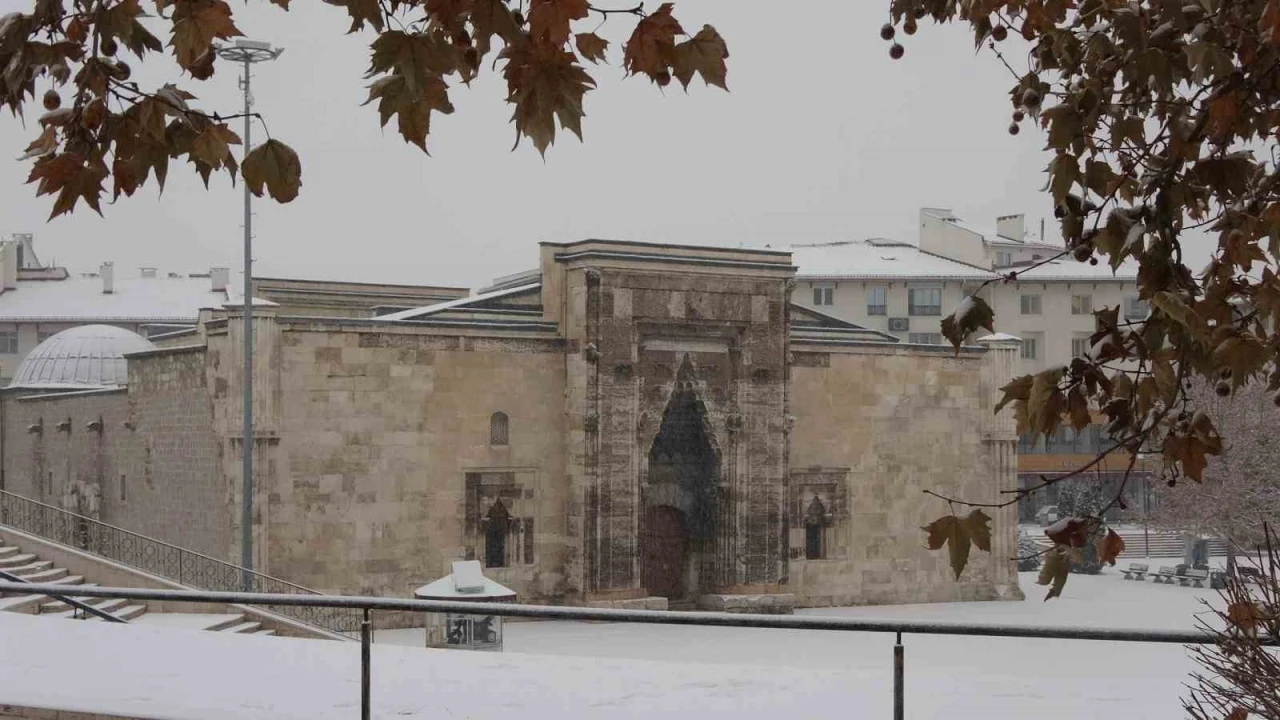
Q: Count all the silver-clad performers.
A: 0